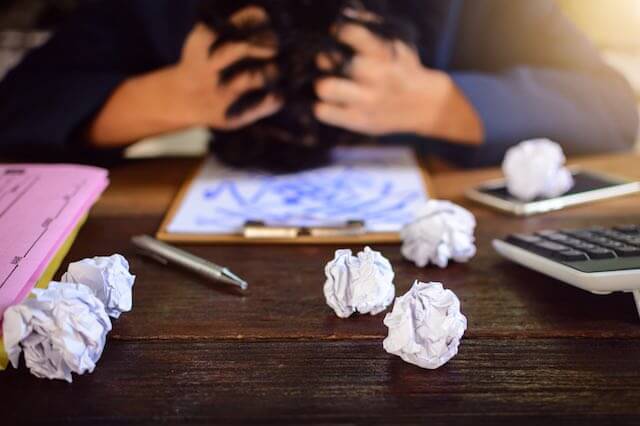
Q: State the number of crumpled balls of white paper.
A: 6